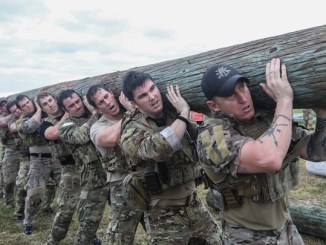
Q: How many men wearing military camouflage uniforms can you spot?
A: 8